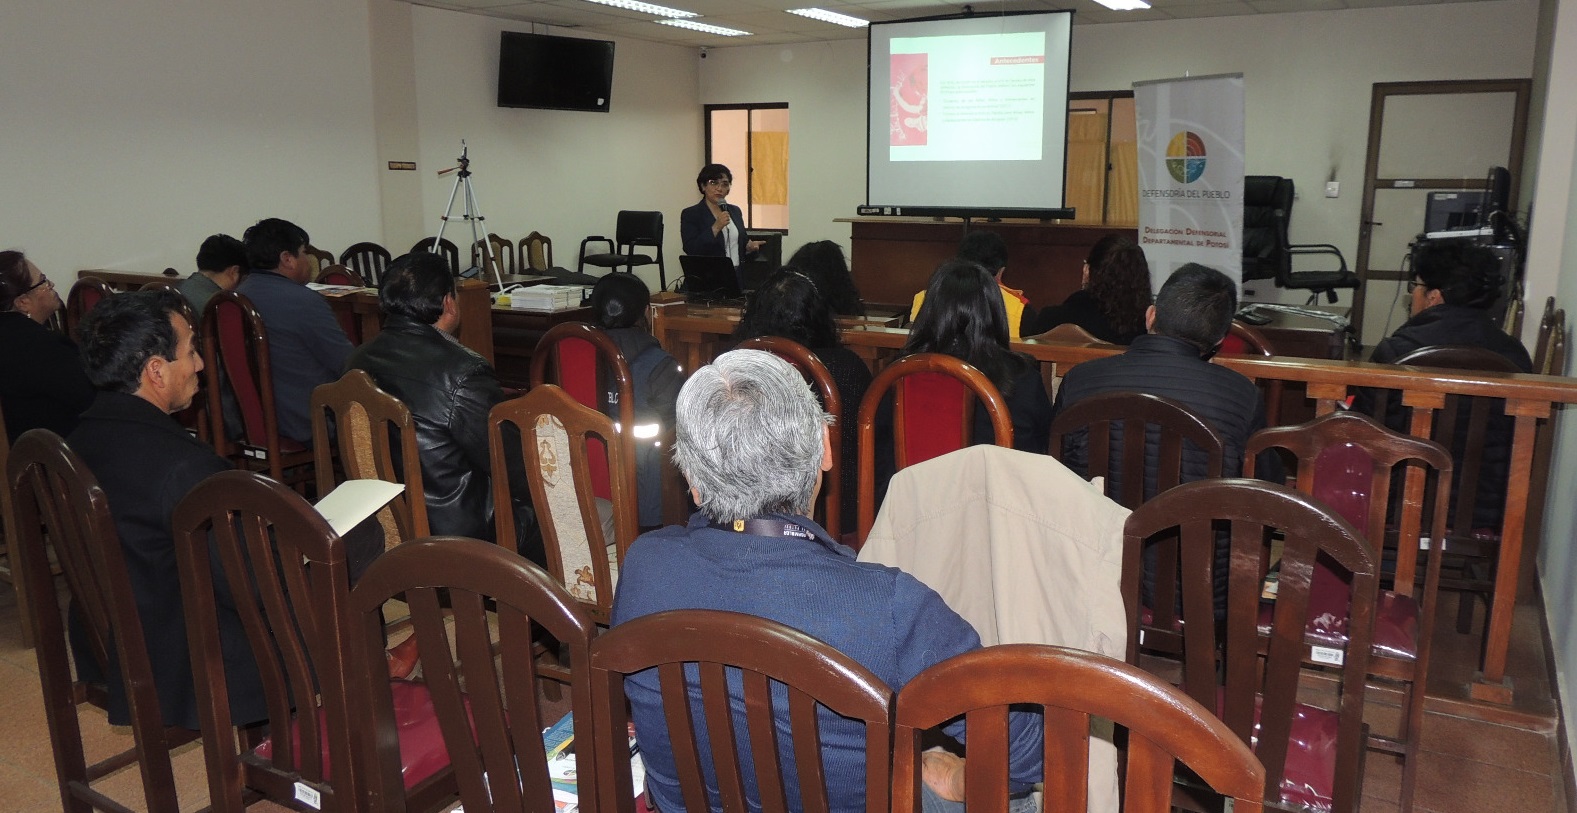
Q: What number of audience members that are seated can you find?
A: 14